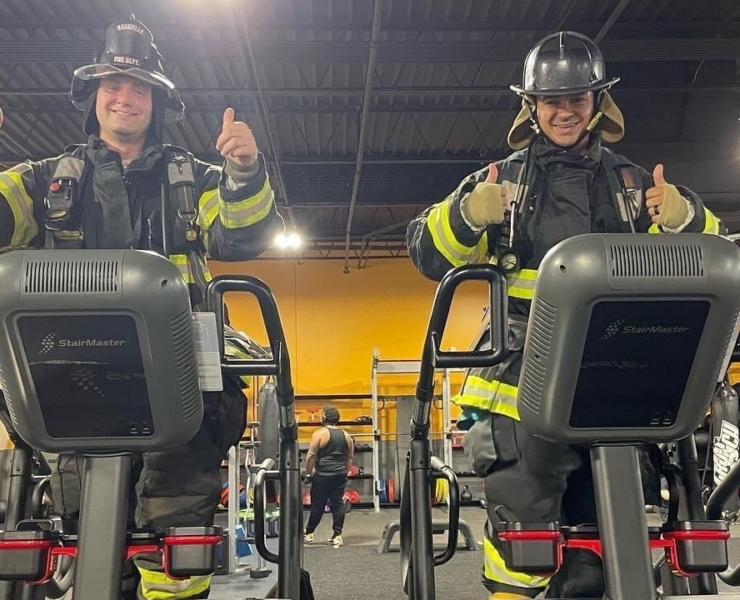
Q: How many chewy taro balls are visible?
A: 0